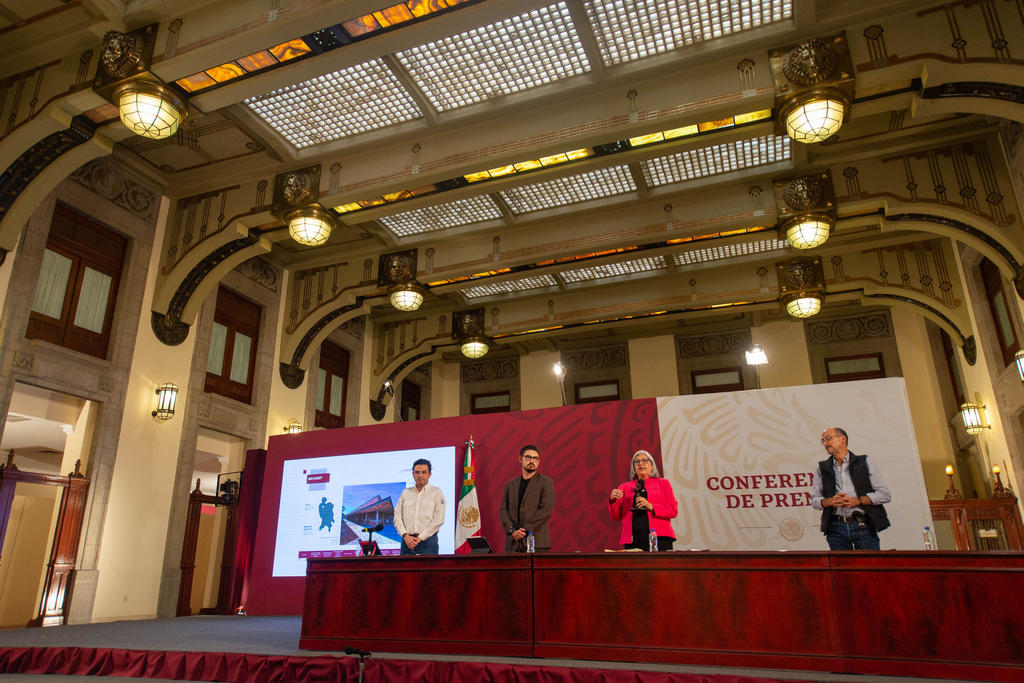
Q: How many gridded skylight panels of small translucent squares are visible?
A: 9